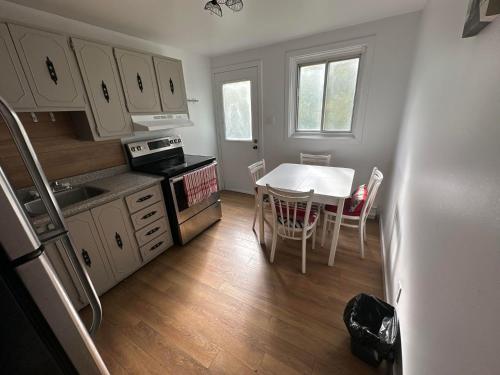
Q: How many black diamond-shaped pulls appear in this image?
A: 10